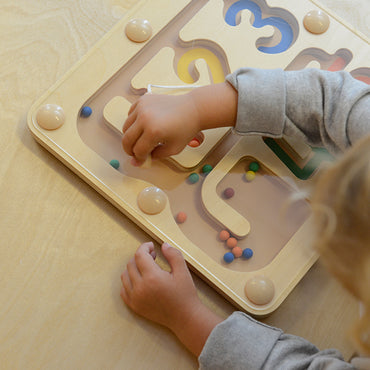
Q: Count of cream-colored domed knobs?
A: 5